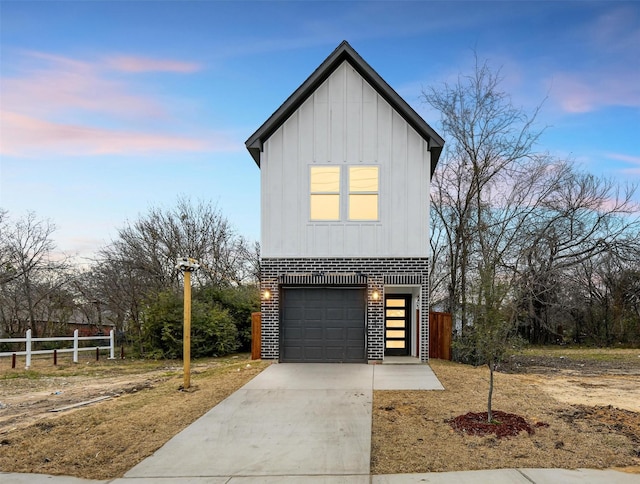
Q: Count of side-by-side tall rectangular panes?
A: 2